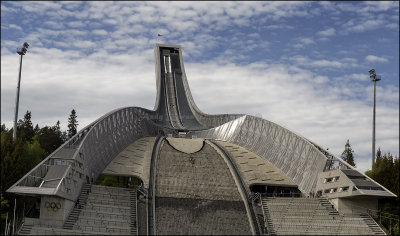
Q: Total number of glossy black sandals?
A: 0